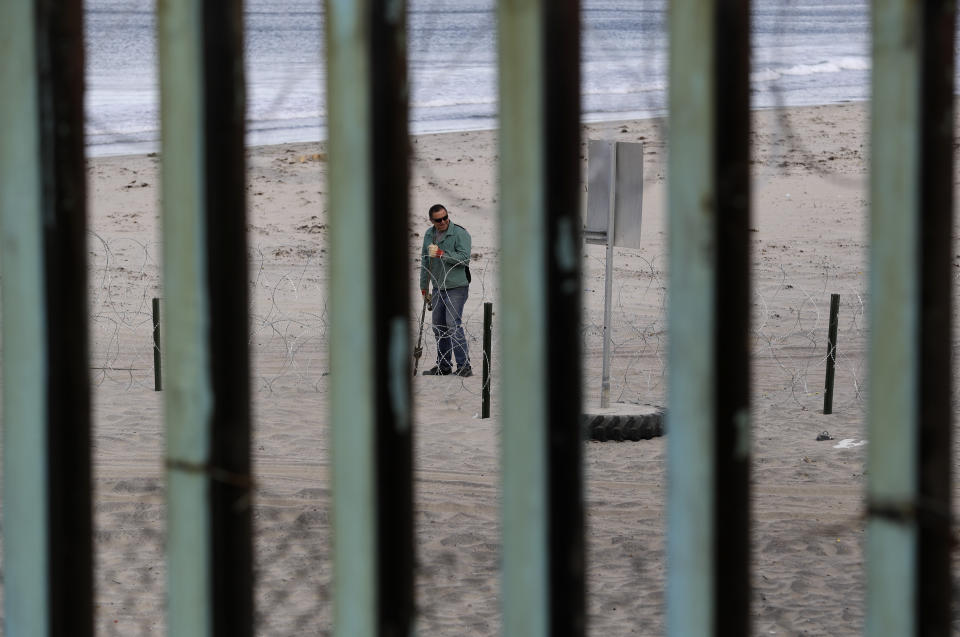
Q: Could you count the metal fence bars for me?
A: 6